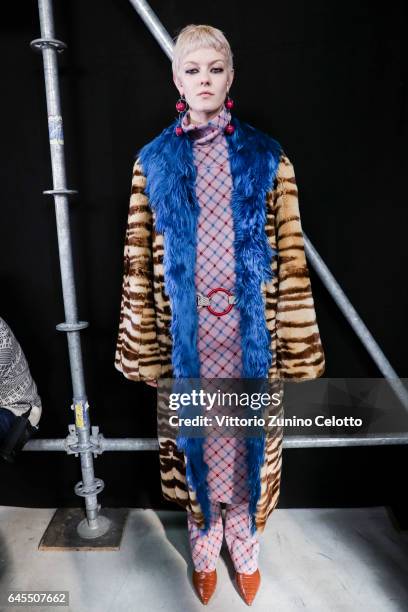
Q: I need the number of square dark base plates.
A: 1